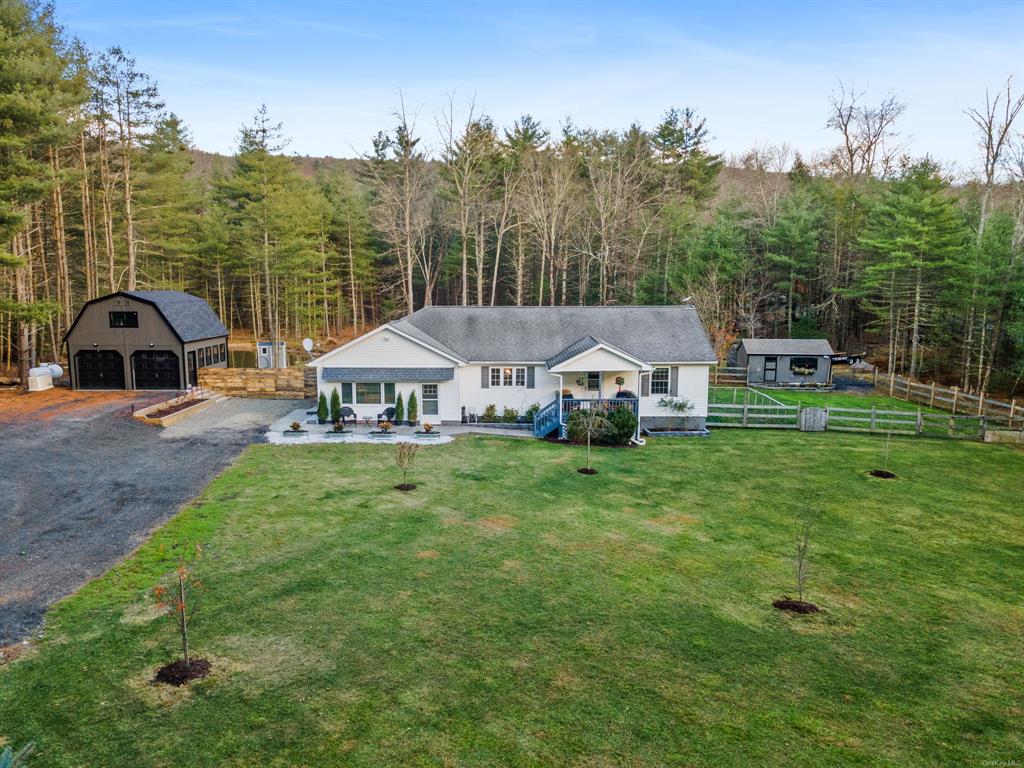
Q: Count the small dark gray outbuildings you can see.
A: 1